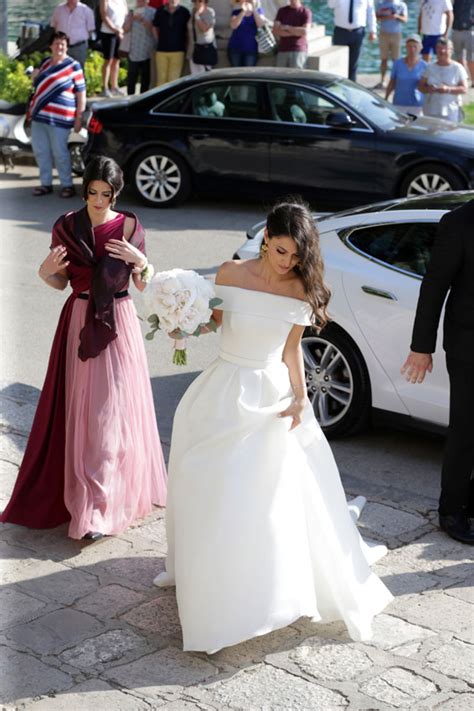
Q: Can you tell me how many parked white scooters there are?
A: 1